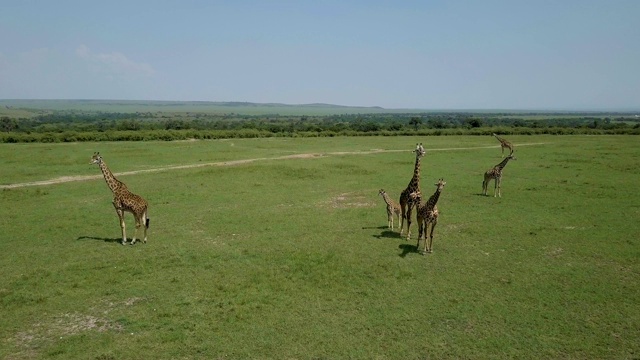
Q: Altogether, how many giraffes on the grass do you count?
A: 6